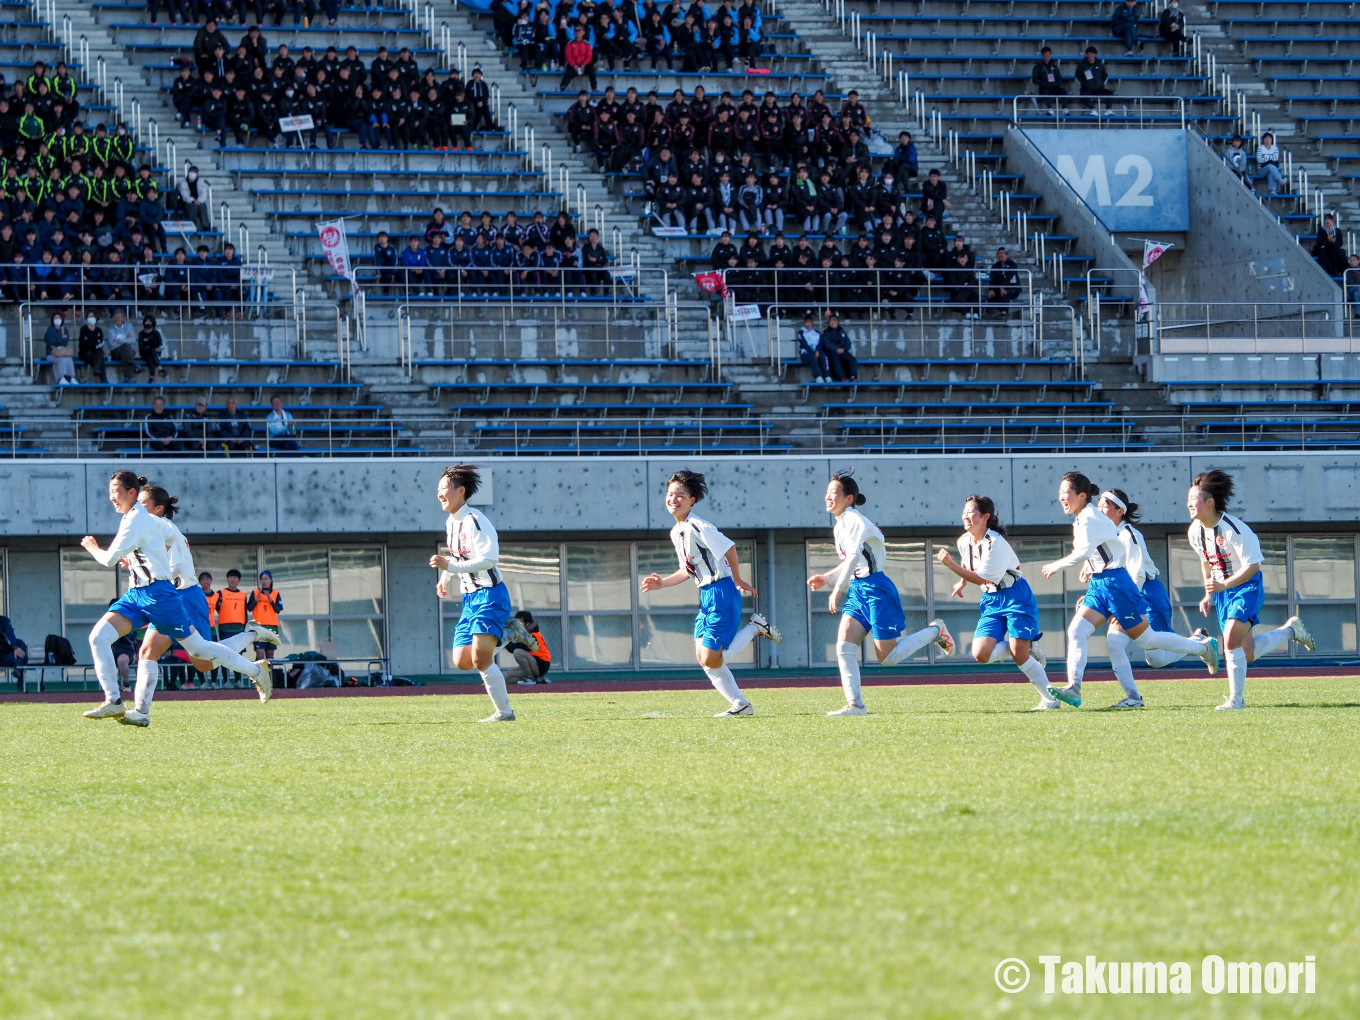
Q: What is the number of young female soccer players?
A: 9